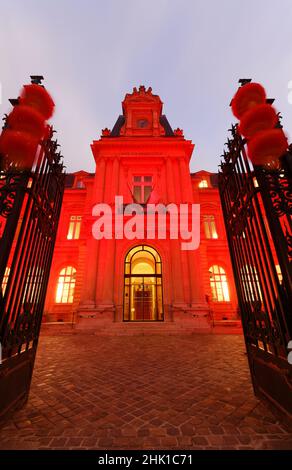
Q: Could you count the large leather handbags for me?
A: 0